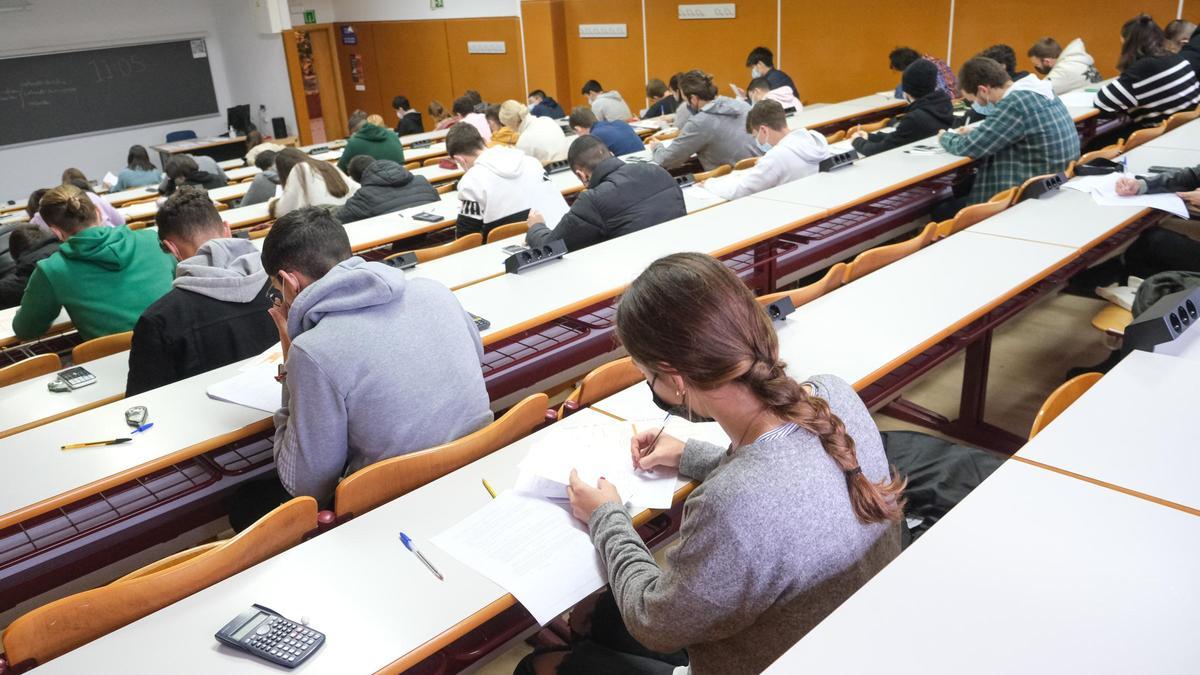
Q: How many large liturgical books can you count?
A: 0